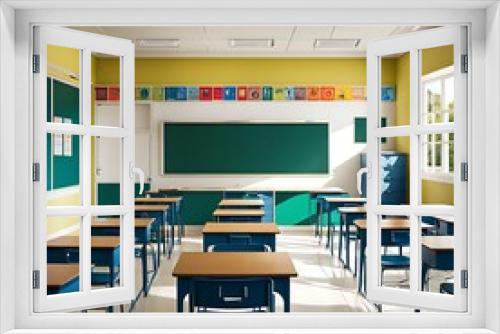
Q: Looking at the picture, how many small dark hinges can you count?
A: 6